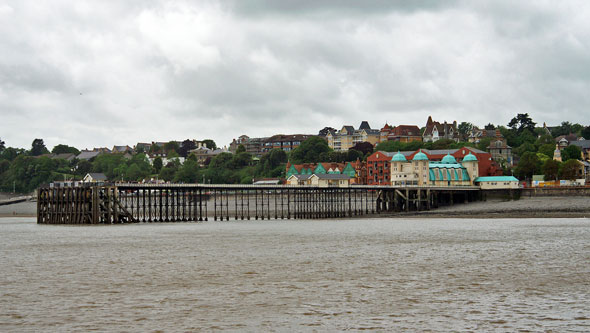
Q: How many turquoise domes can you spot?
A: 4